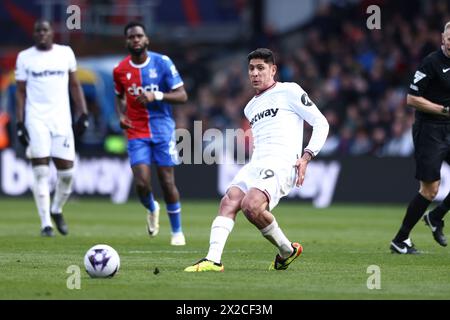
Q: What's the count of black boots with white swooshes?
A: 2